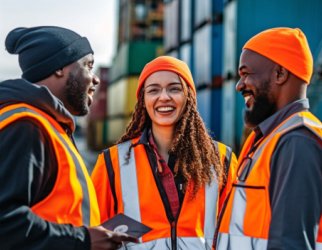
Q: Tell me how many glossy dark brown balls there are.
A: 0